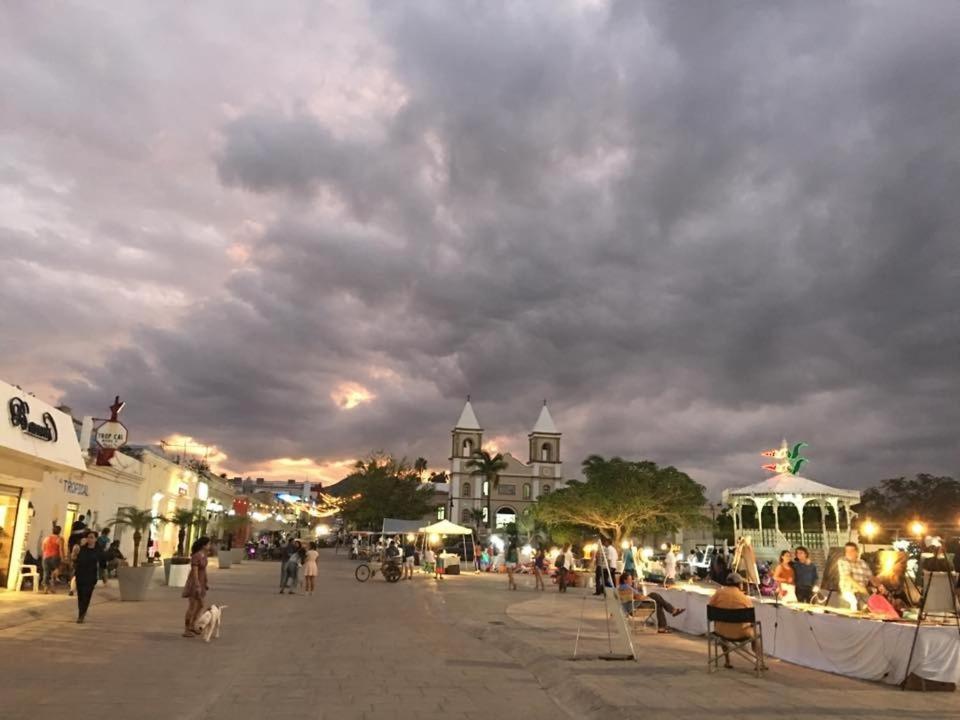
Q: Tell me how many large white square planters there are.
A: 4